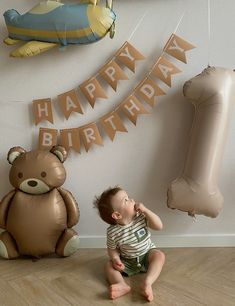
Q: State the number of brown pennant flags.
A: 13